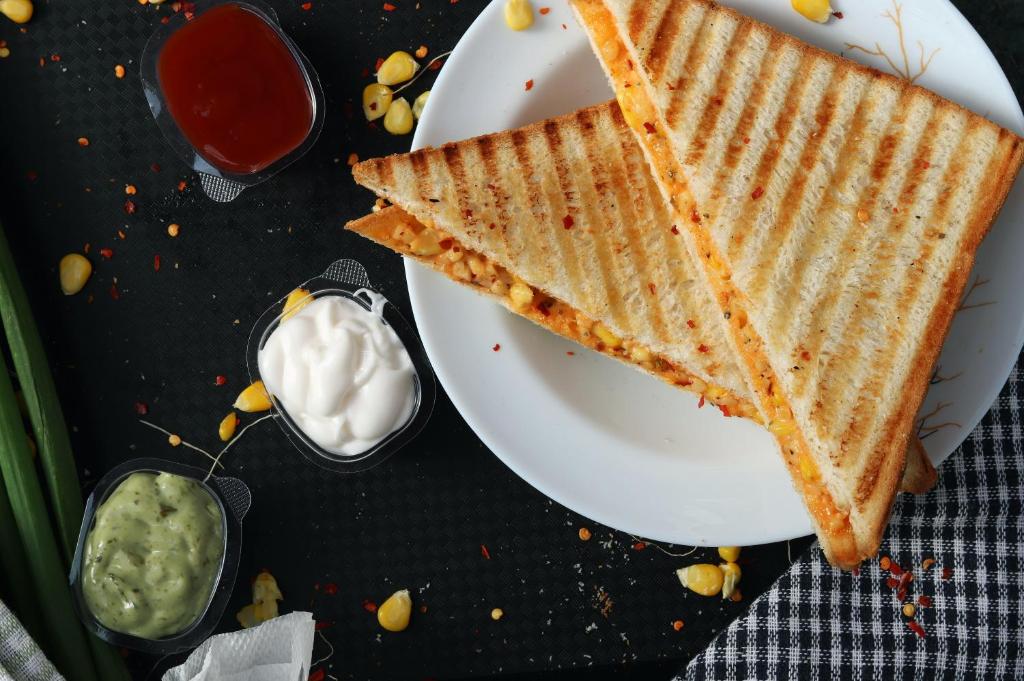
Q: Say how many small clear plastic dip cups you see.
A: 3